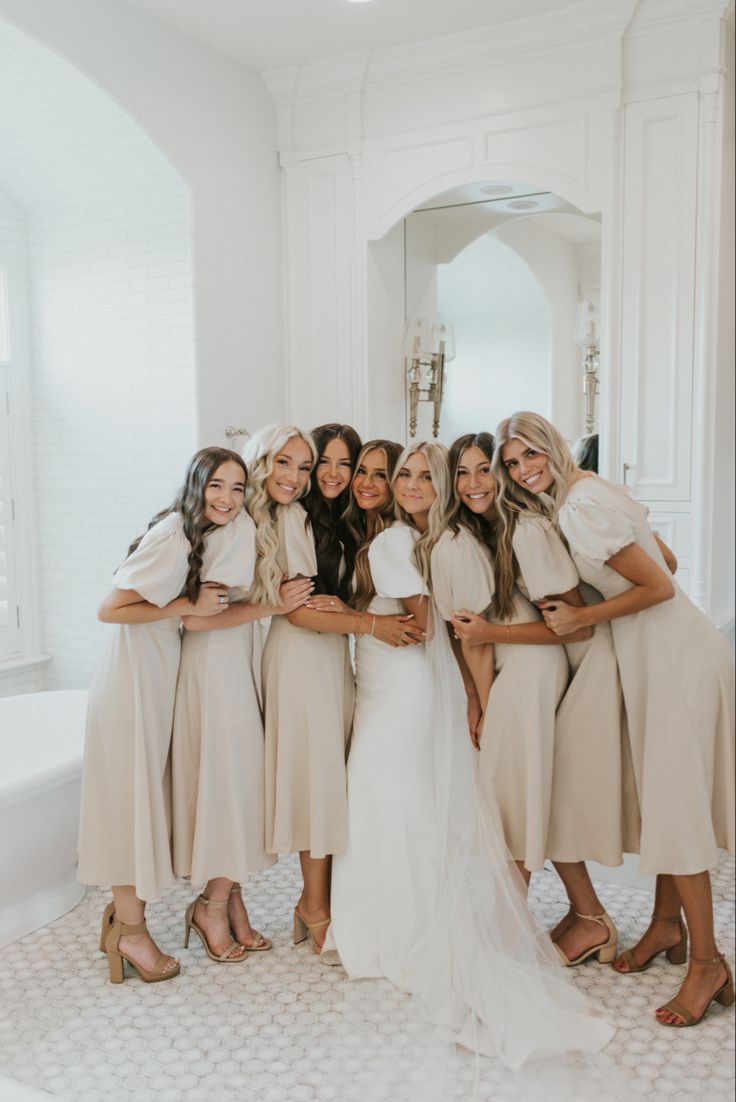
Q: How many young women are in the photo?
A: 7